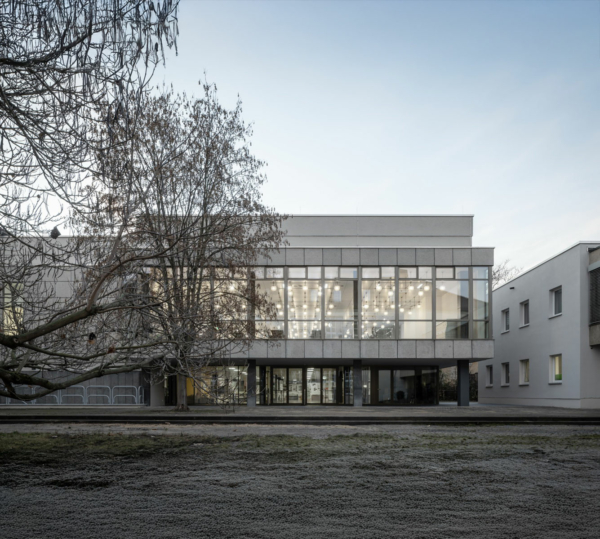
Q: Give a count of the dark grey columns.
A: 3